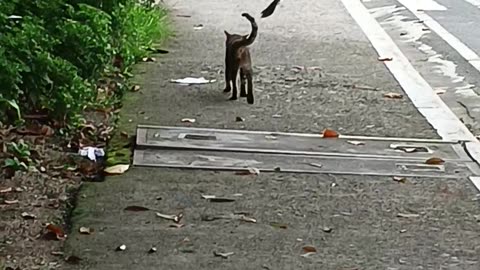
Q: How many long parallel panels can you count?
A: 2